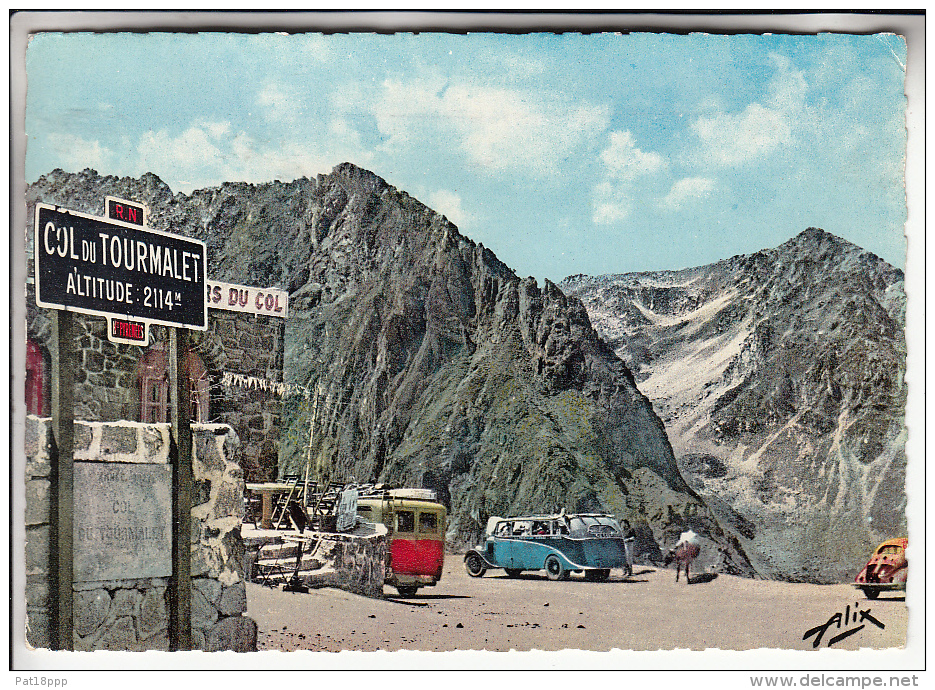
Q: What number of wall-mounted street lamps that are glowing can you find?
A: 0